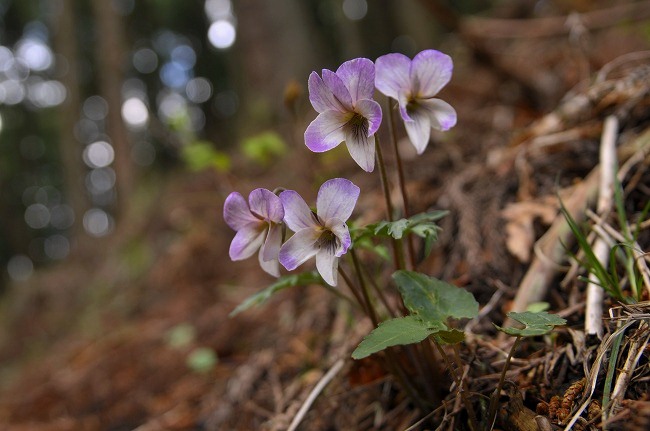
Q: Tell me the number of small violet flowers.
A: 4